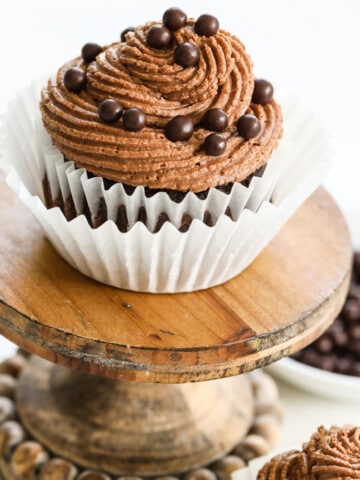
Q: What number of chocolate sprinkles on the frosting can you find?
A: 14